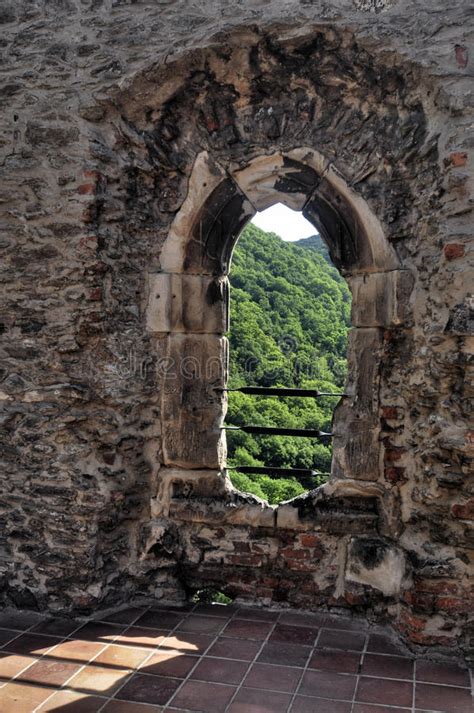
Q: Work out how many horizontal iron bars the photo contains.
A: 3